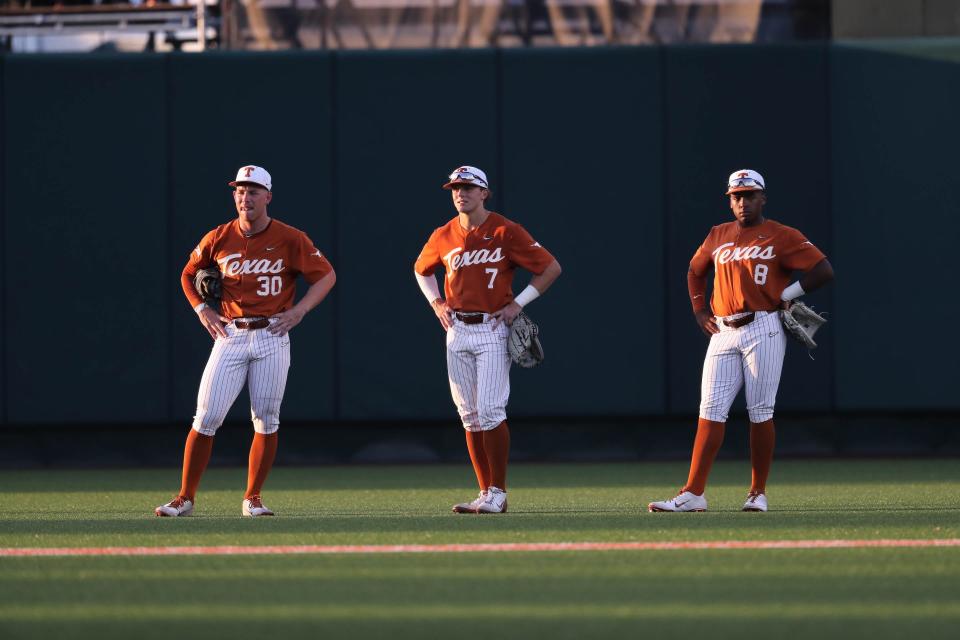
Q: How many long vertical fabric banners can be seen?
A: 0